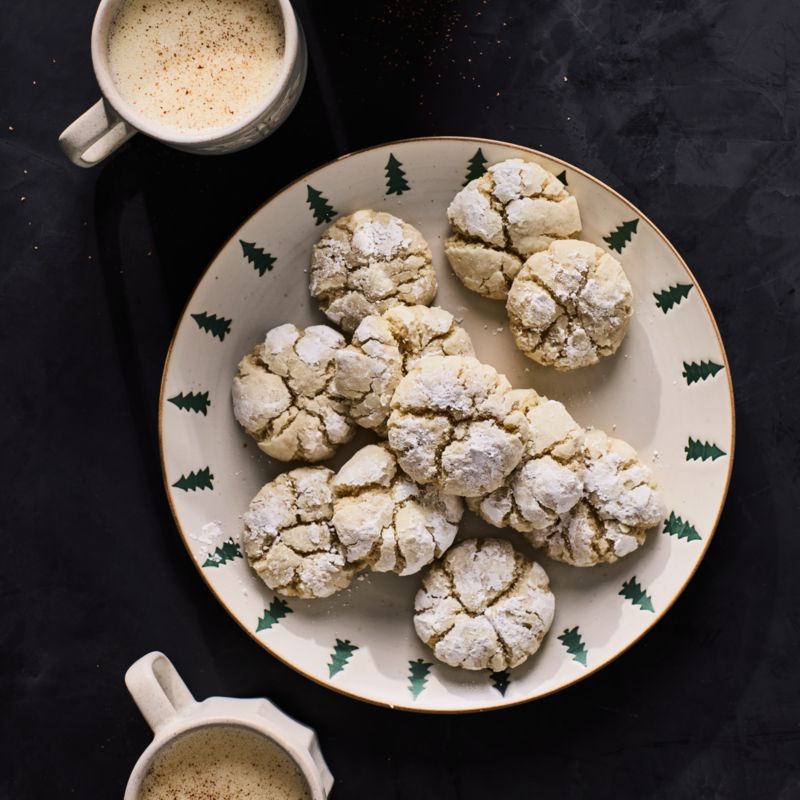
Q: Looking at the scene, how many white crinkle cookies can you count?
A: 11